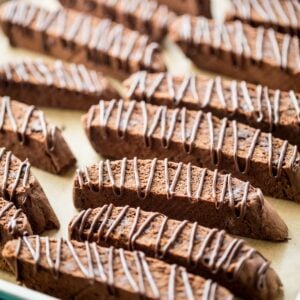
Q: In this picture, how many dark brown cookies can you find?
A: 14